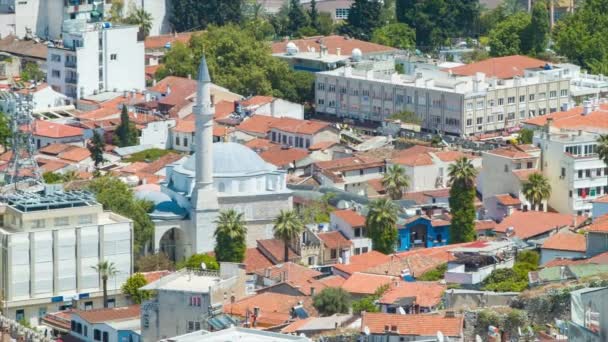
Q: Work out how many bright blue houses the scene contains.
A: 1